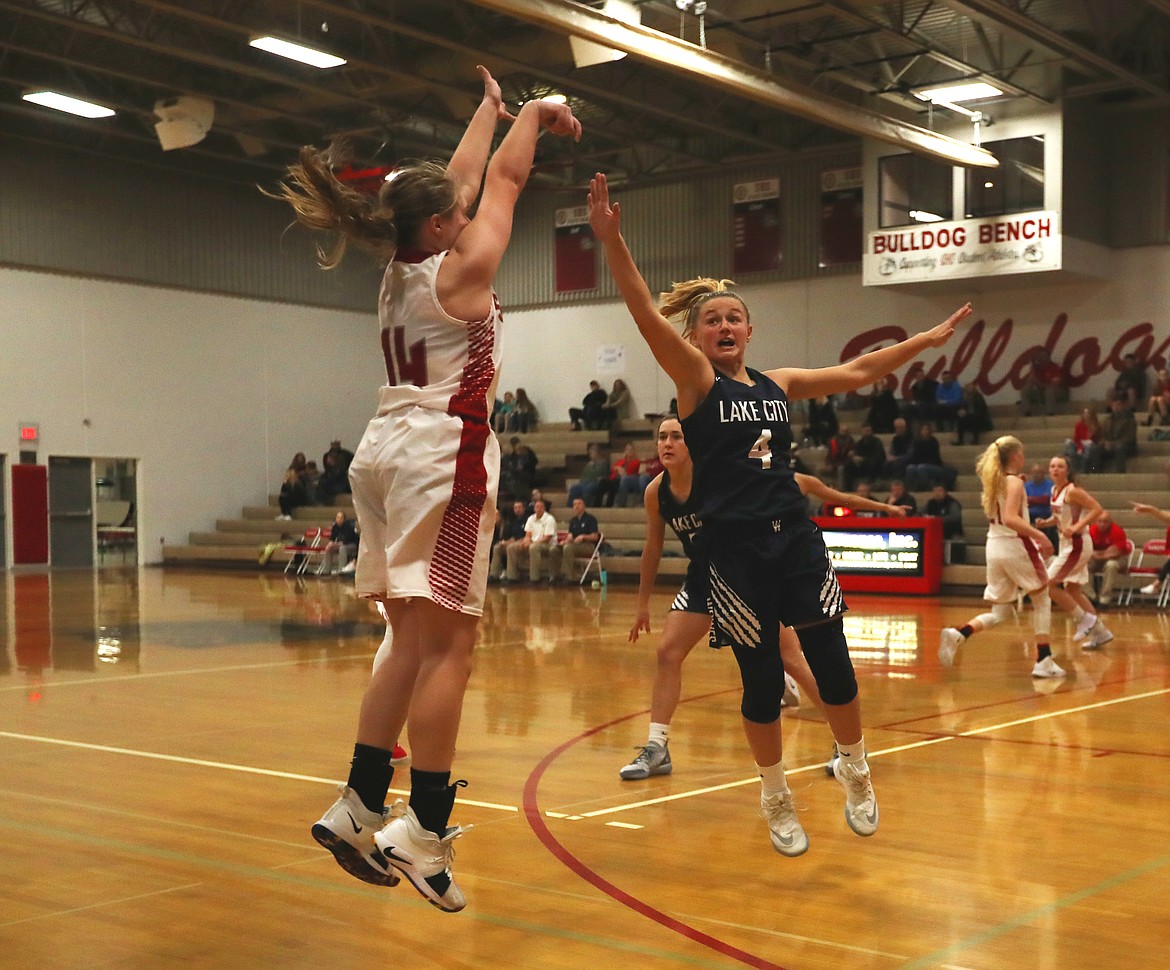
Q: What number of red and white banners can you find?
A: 3